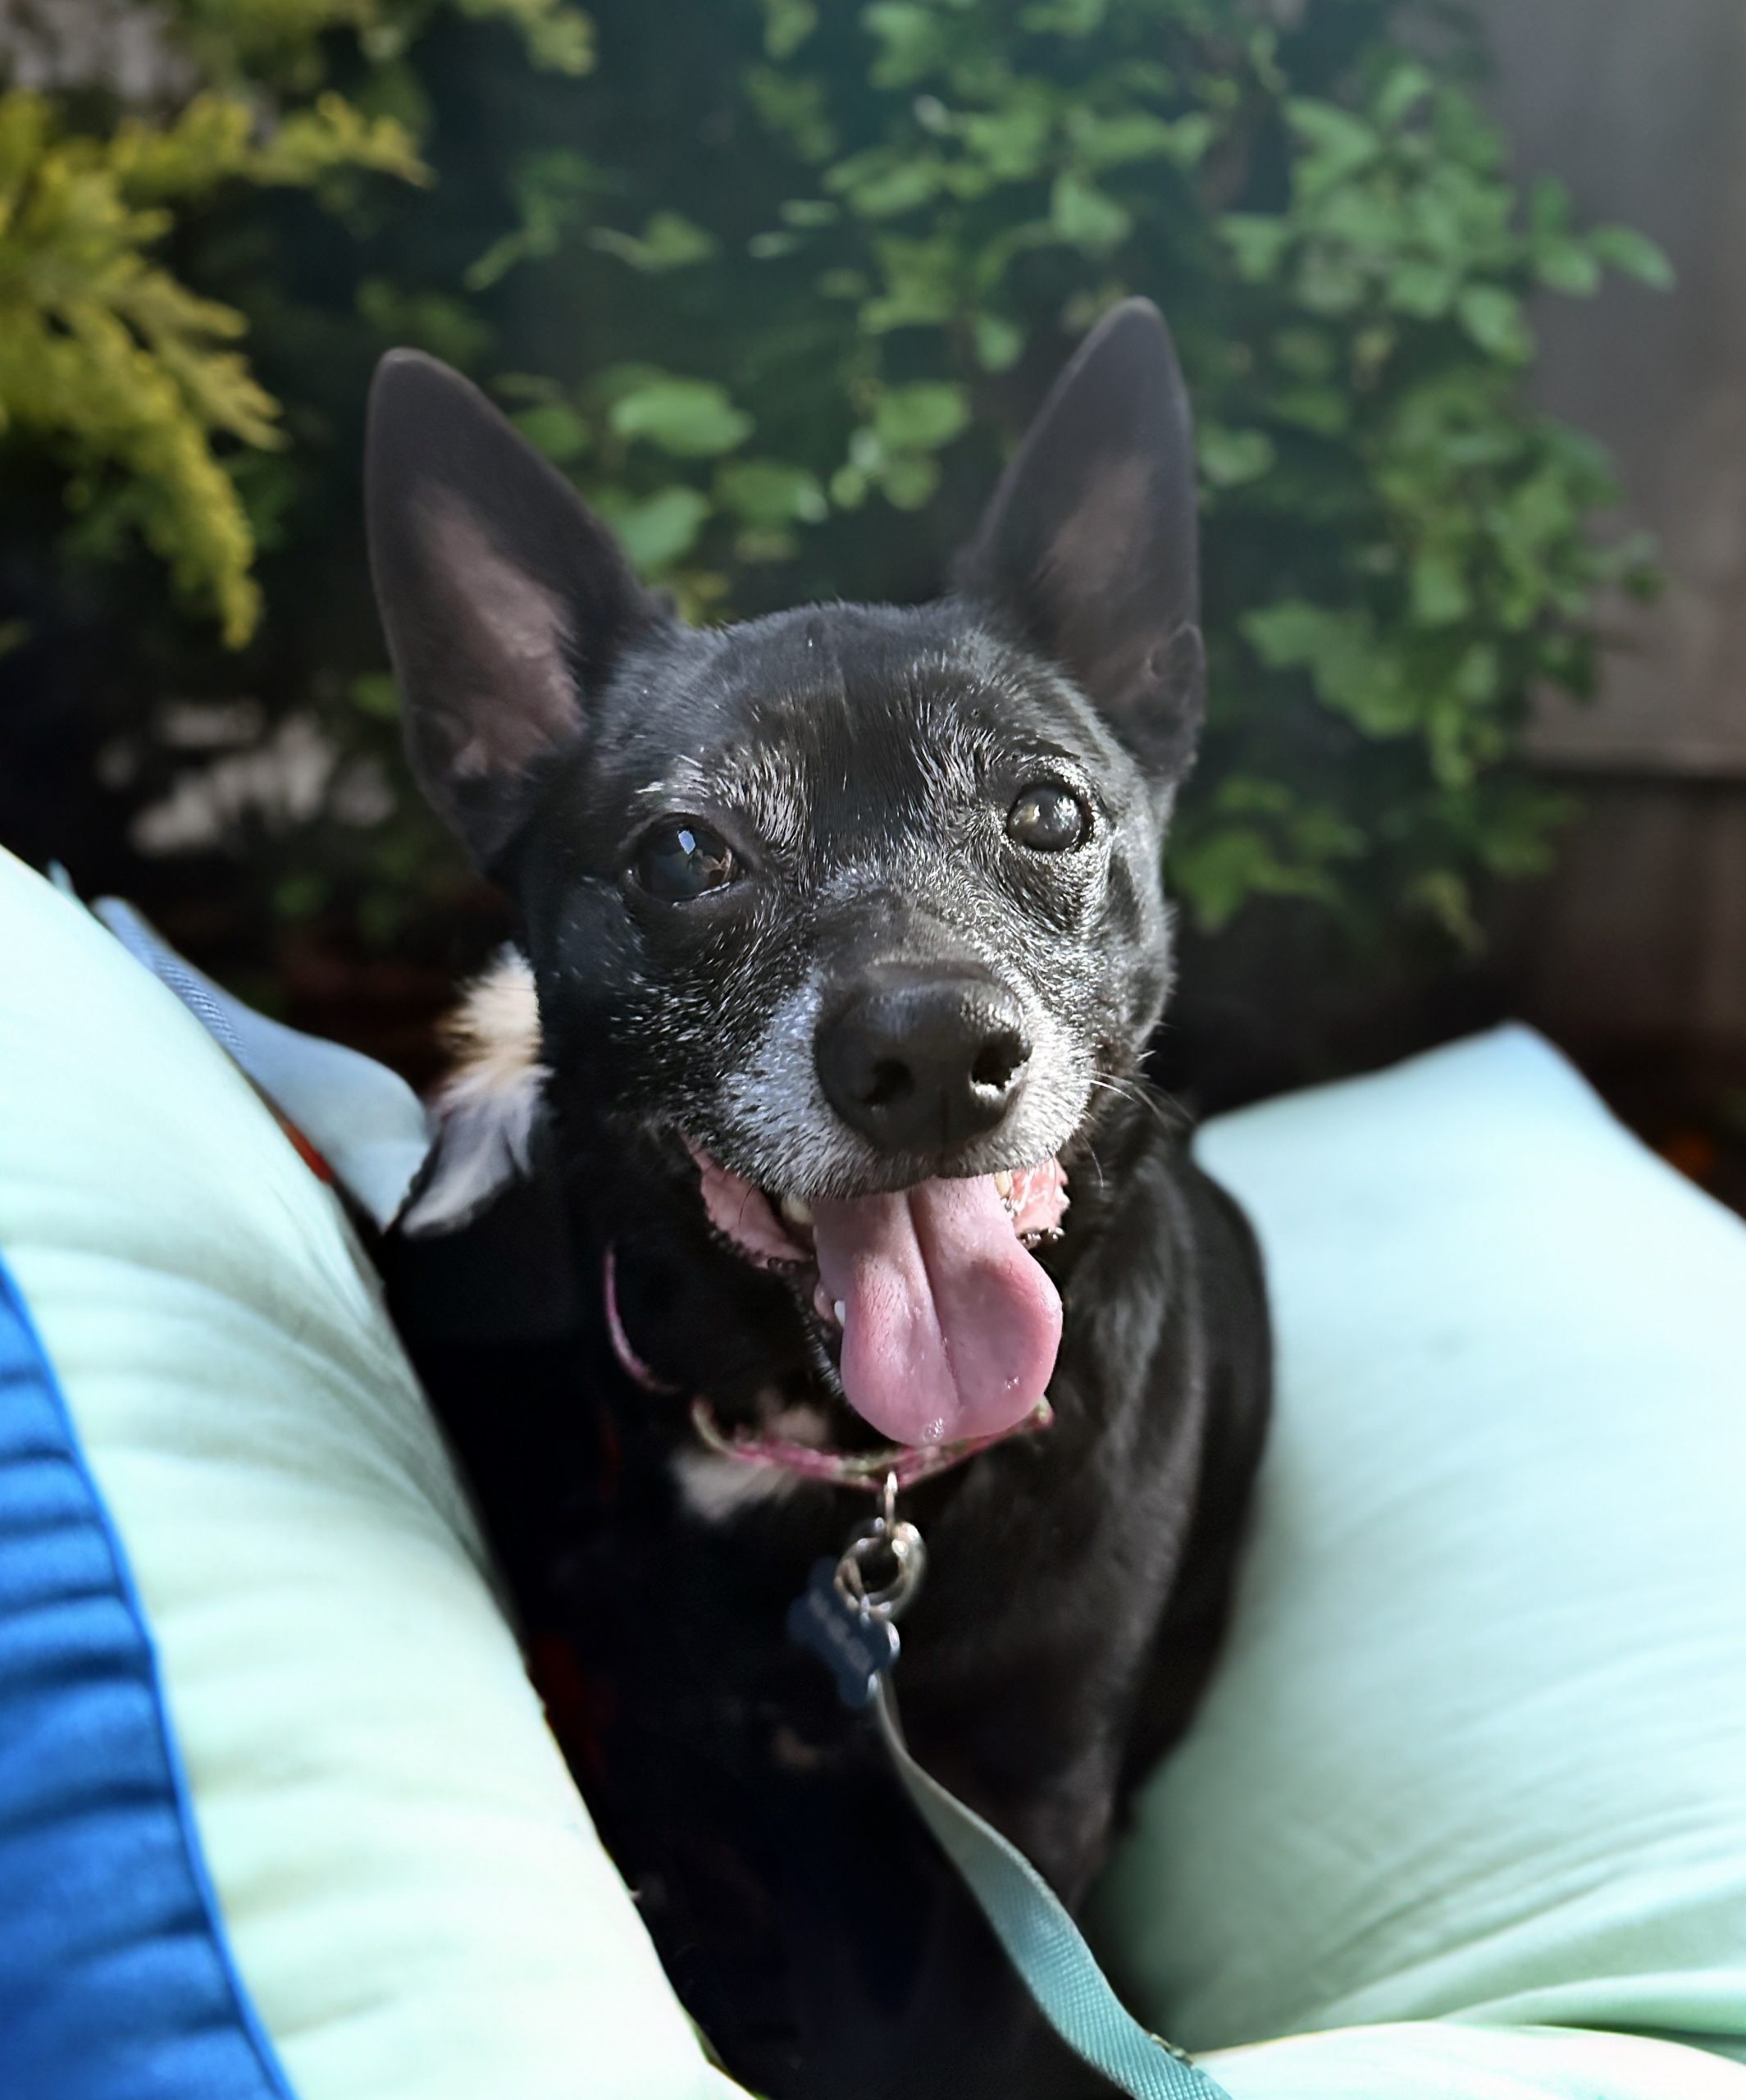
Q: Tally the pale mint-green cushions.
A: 2